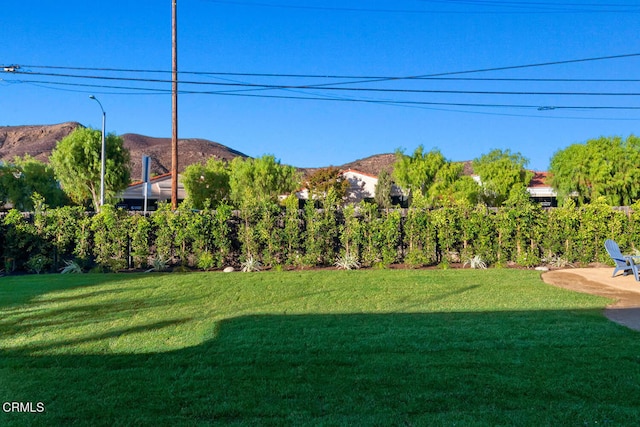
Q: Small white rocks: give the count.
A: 2